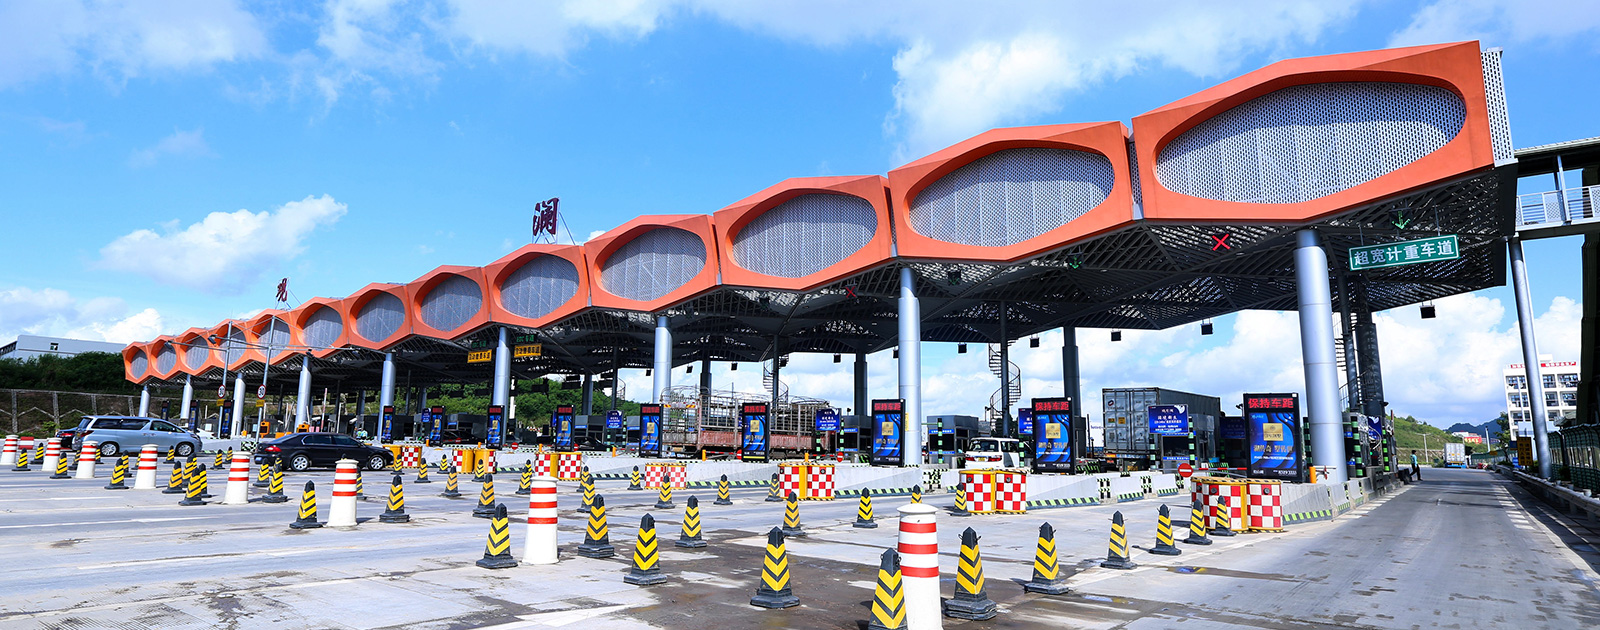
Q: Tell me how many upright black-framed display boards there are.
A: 12